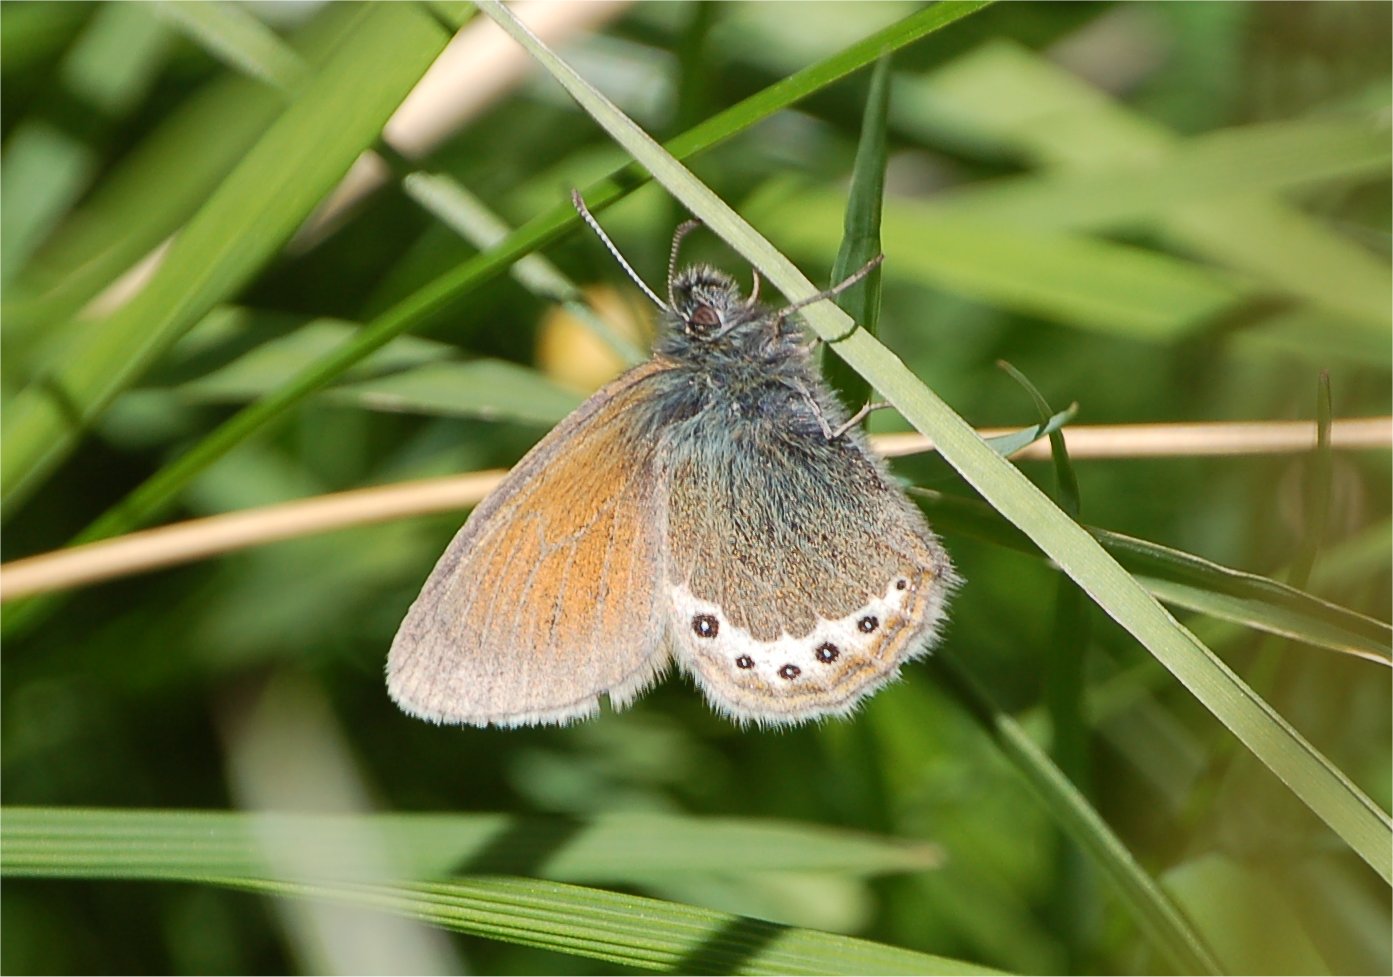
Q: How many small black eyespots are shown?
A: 6